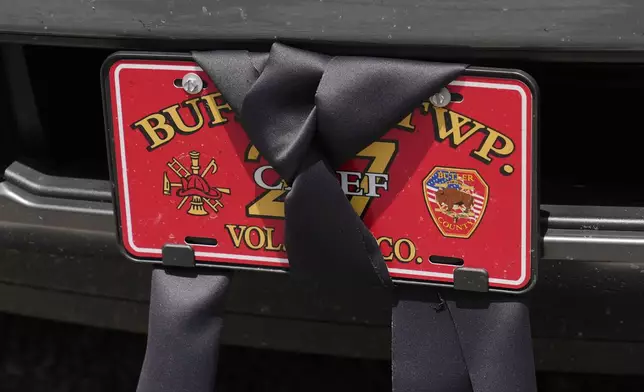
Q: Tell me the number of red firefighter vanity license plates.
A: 1